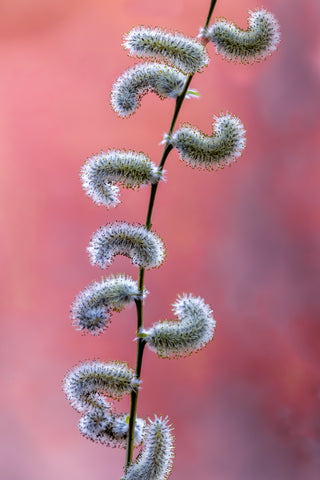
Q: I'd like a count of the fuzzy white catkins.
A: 11